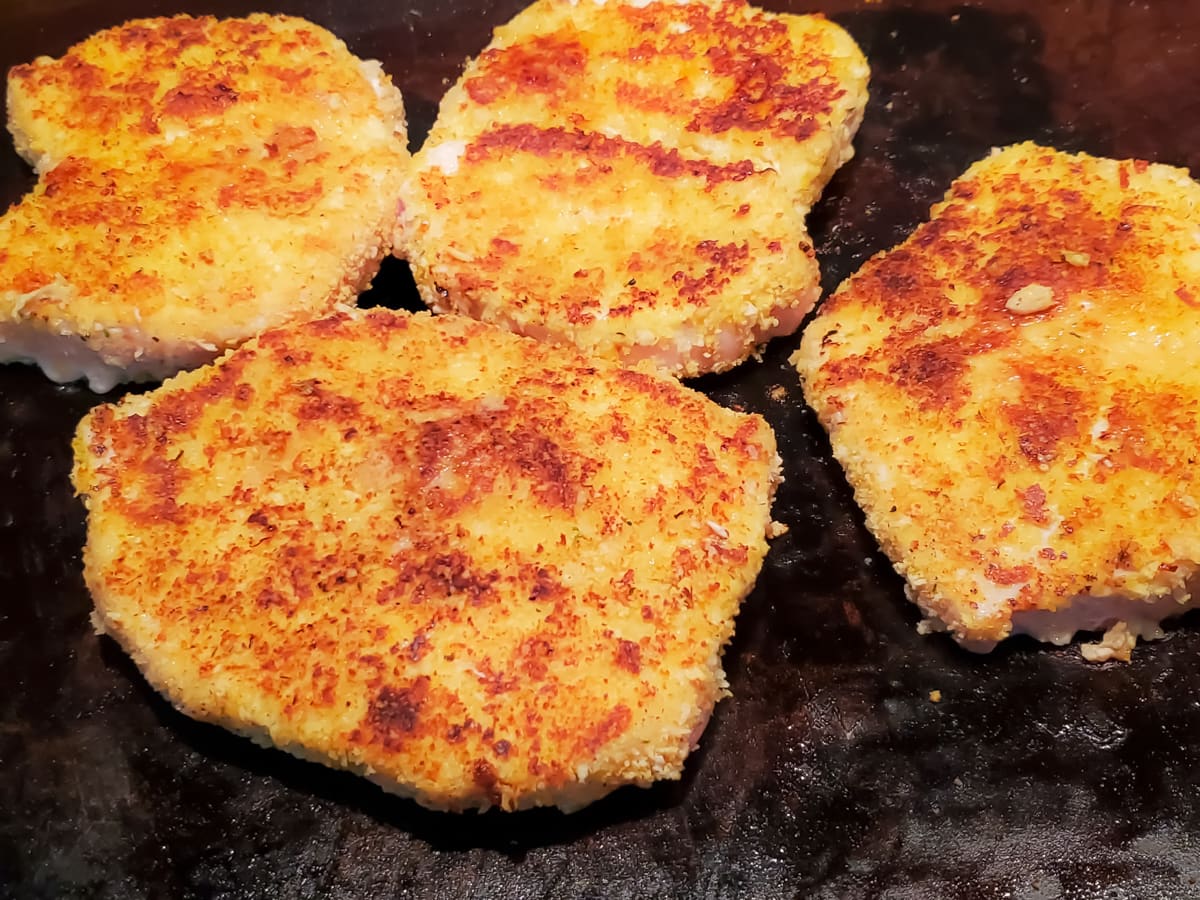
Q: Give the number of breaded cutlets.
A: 4